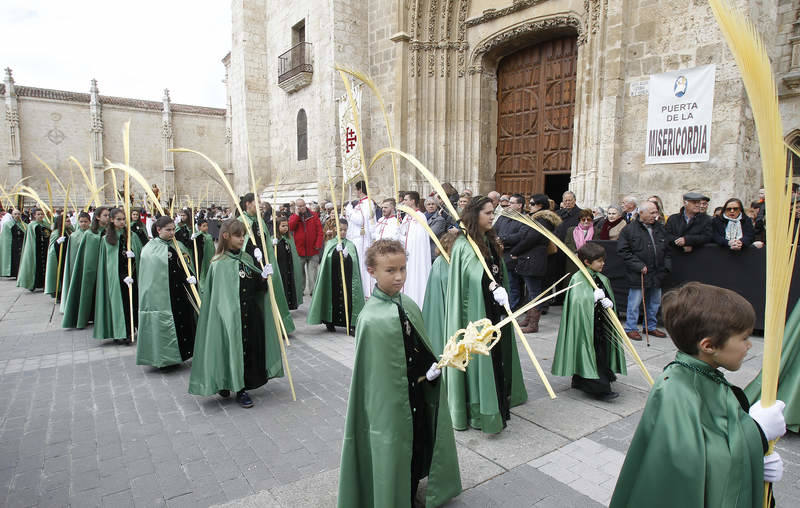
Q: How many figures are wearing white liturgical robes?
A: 3